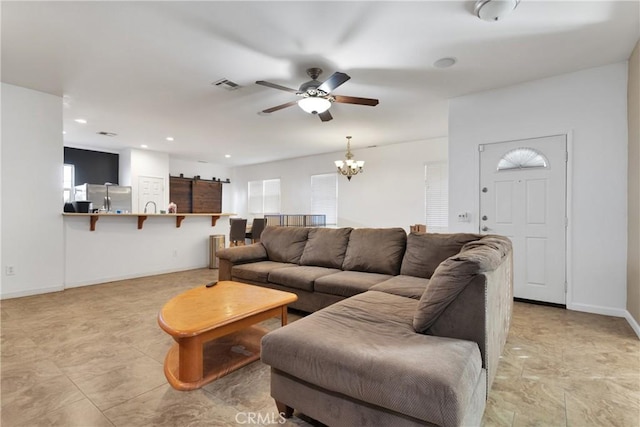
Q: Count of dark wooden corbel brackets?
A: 4